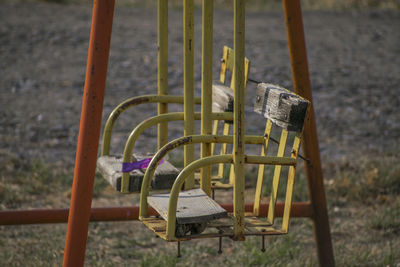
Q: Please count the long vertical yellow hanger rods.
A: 4